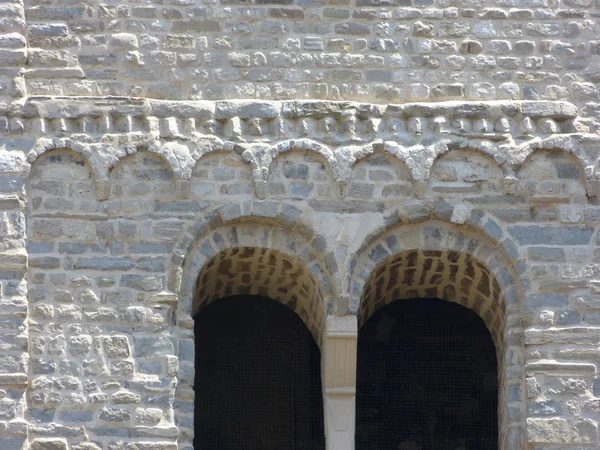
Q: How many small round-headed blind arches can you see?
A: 7